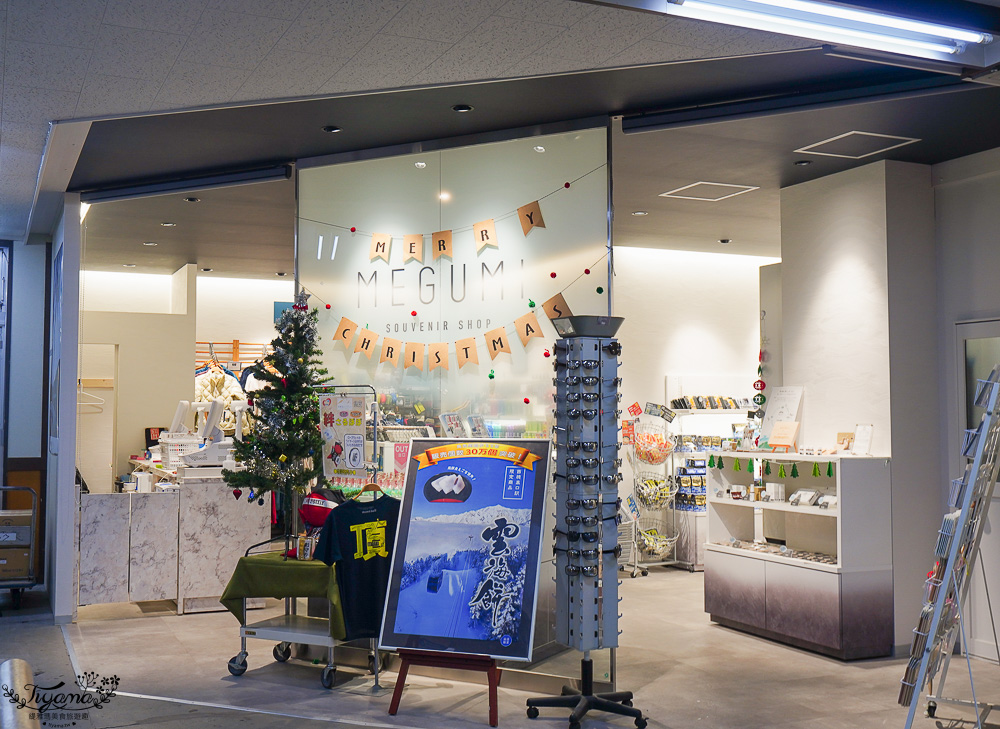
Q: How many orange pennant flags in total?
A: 14